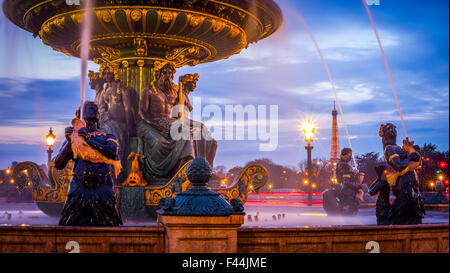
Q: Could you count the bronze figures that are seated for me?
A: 4